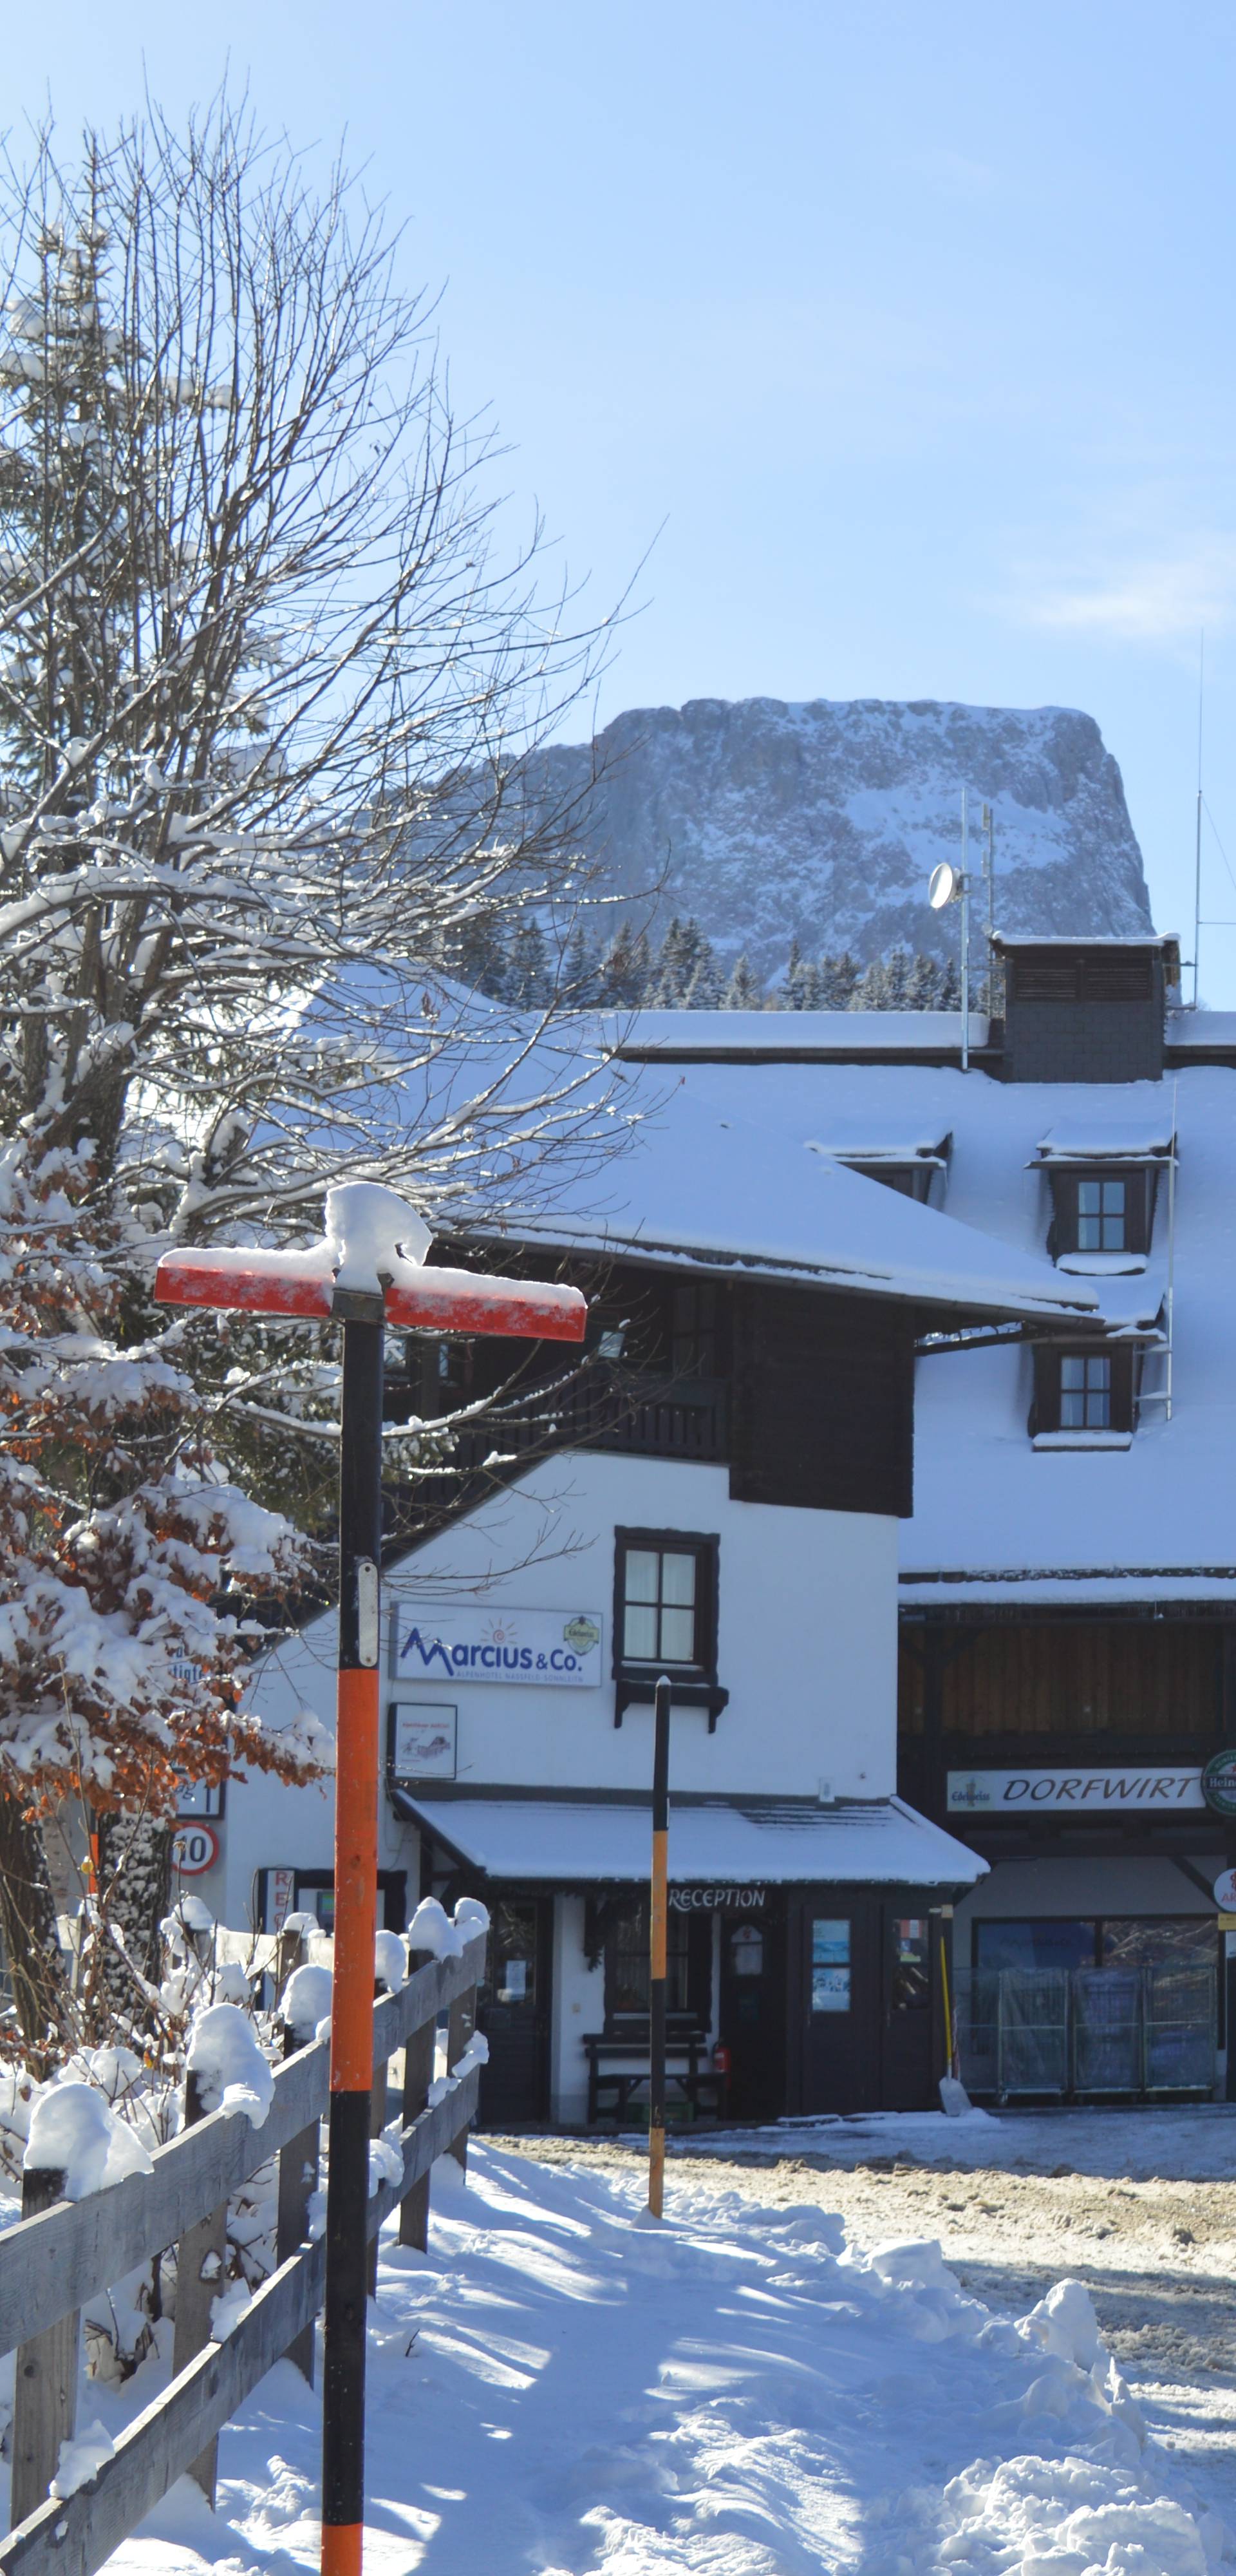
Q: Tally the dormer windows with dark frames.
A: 3